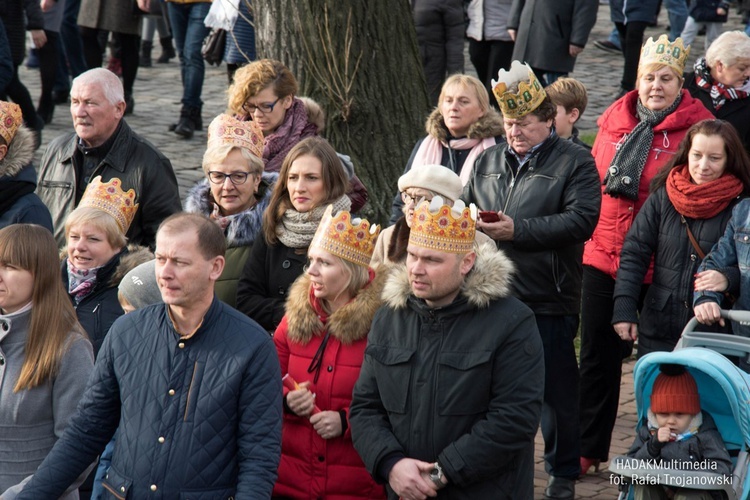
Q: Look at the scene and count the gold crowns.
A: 7